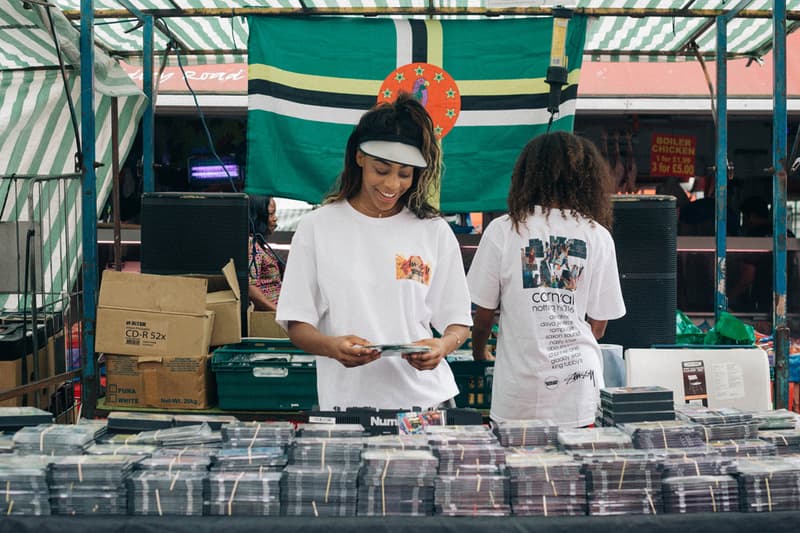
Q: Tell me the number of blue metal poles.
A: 4